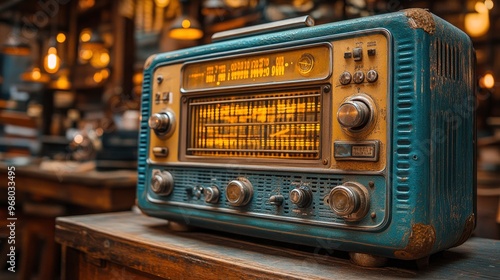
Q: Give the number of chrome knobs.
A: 7